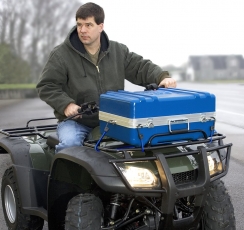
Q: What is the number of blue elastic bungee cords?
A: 3